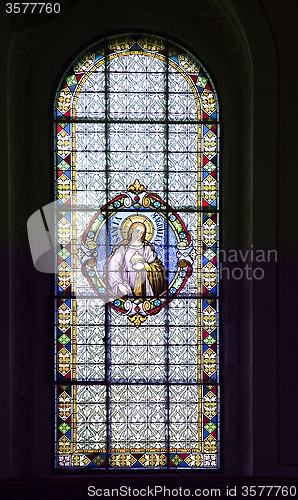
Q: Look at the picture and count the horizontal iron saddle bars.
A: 4